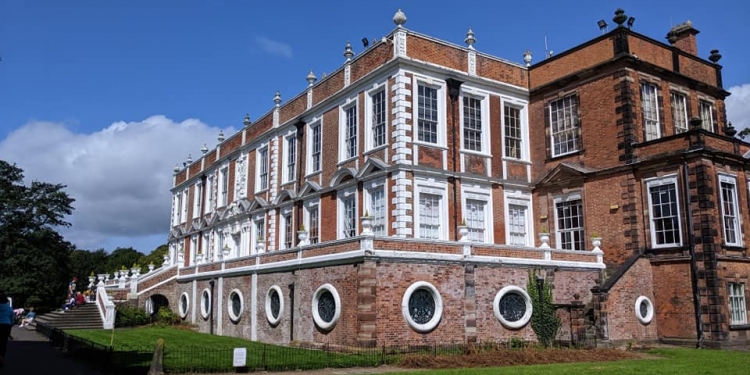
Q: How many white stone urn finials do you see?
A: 11